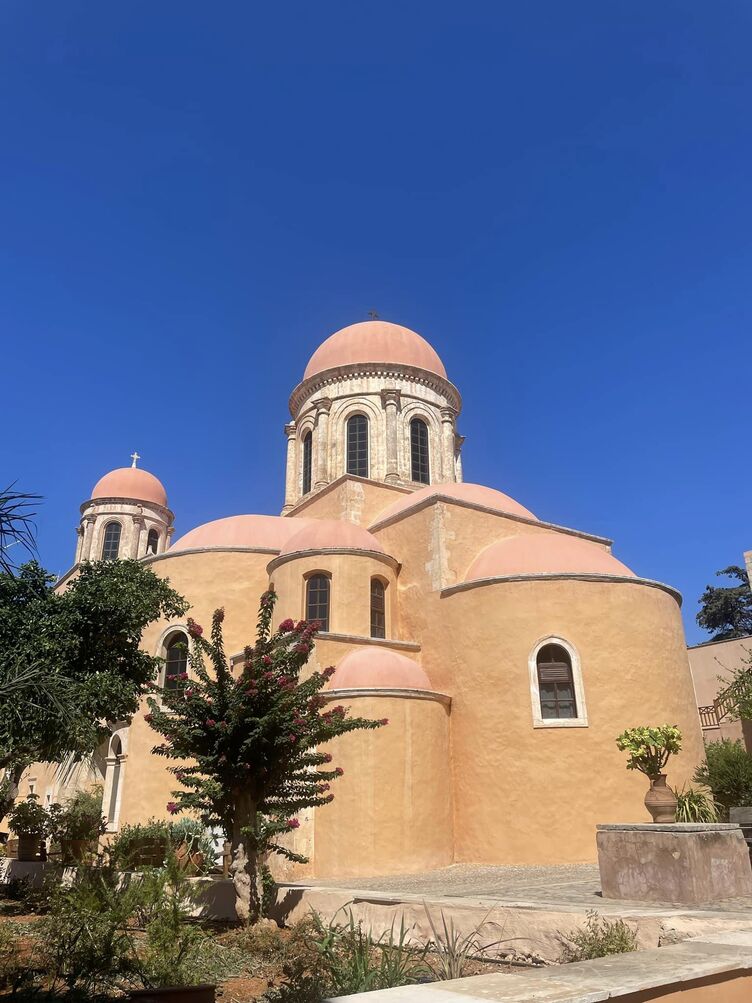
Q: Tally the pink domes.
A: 7